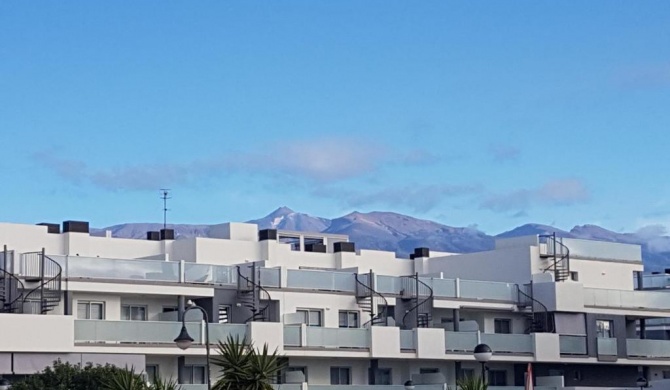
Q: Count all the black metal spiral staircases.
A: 7